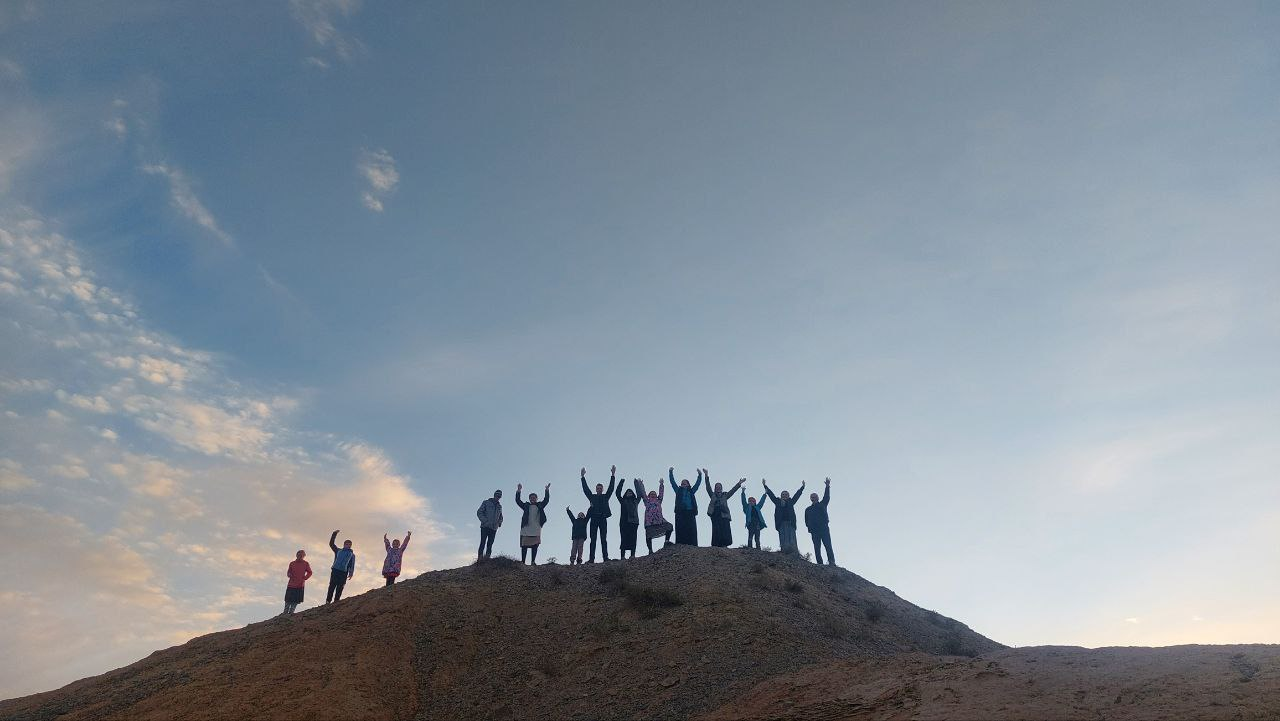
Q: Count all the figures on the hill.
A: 14